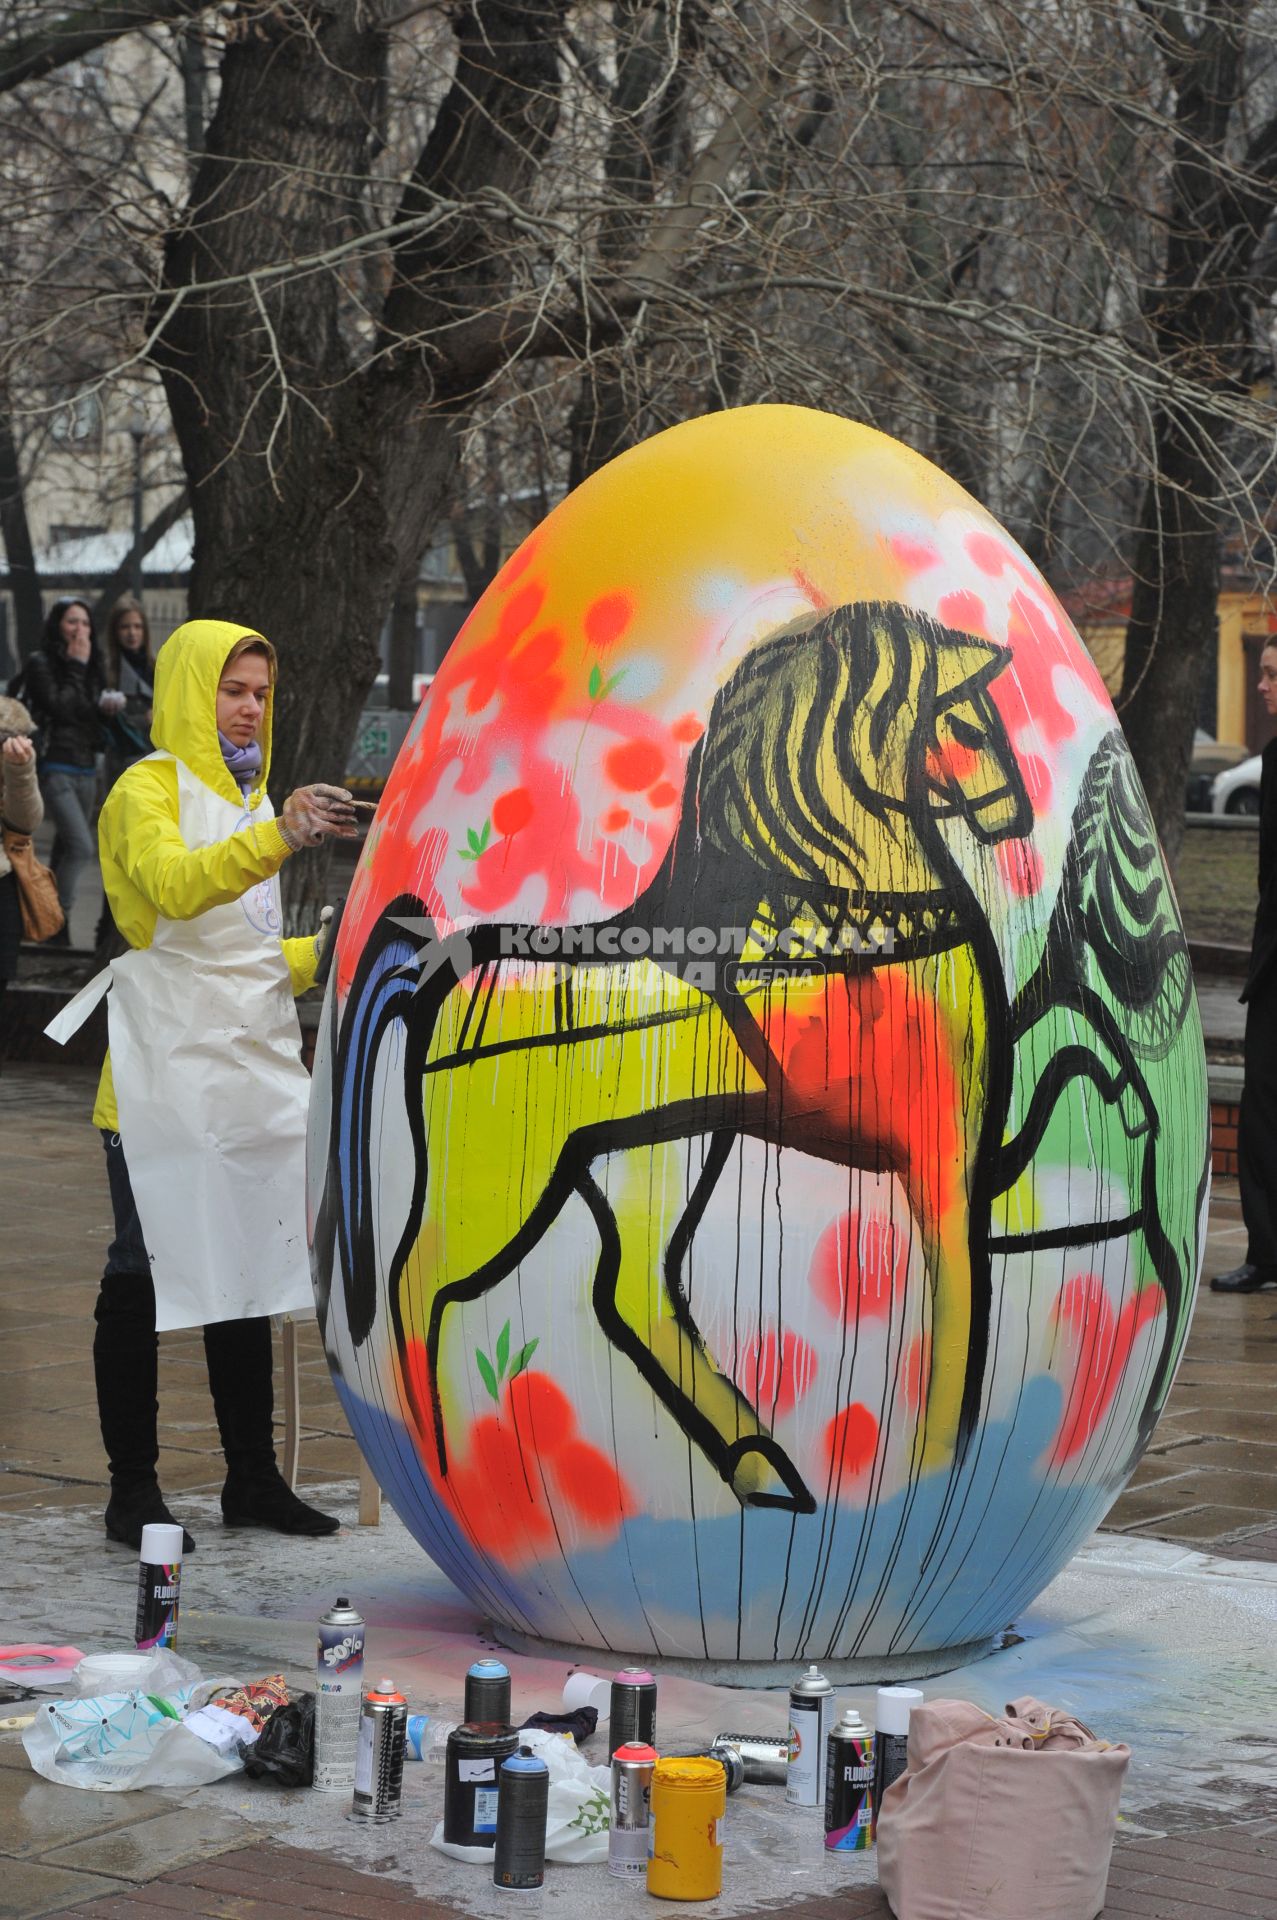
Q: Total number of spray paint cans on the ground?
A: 12